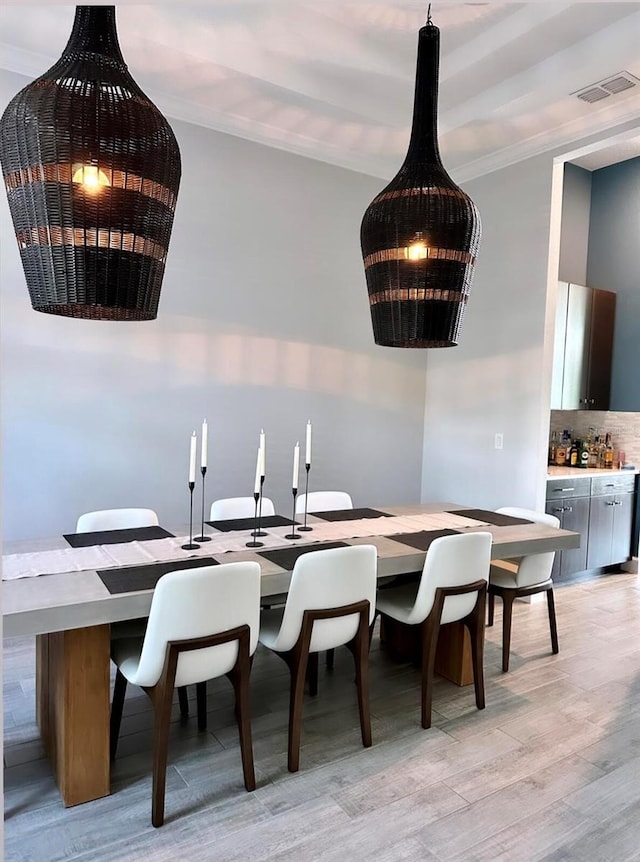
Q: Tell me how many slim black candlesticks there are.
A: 6